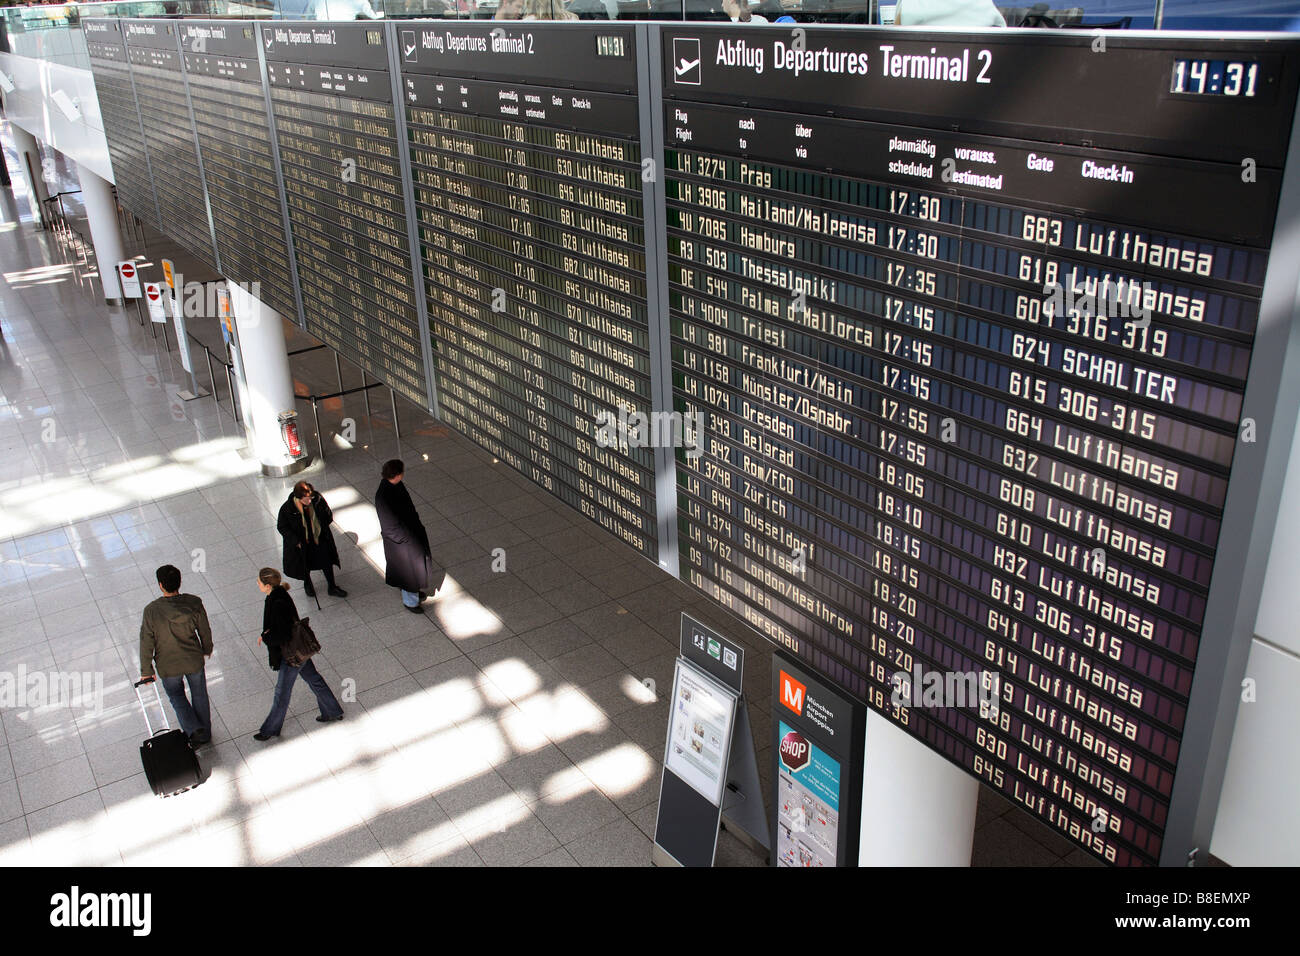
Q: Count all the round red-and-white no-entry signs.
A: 2